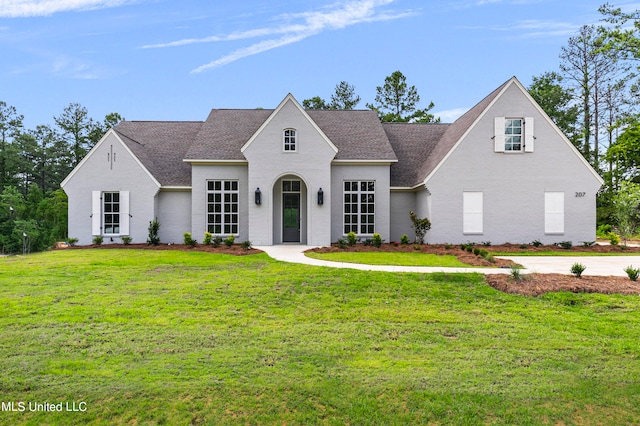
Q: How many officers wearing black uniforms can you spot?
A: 0